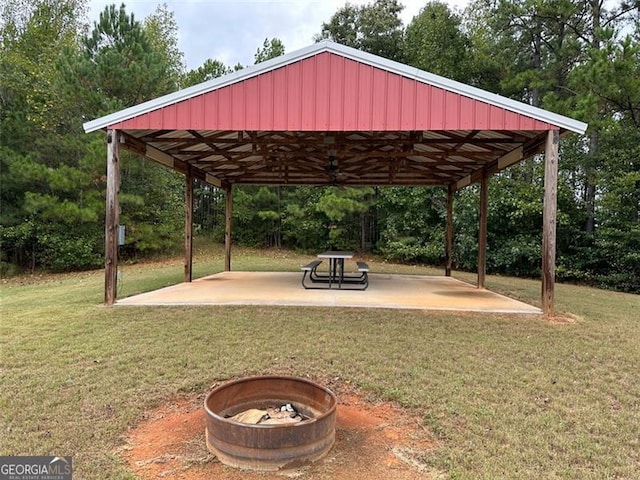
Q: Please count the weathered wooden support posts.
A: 6